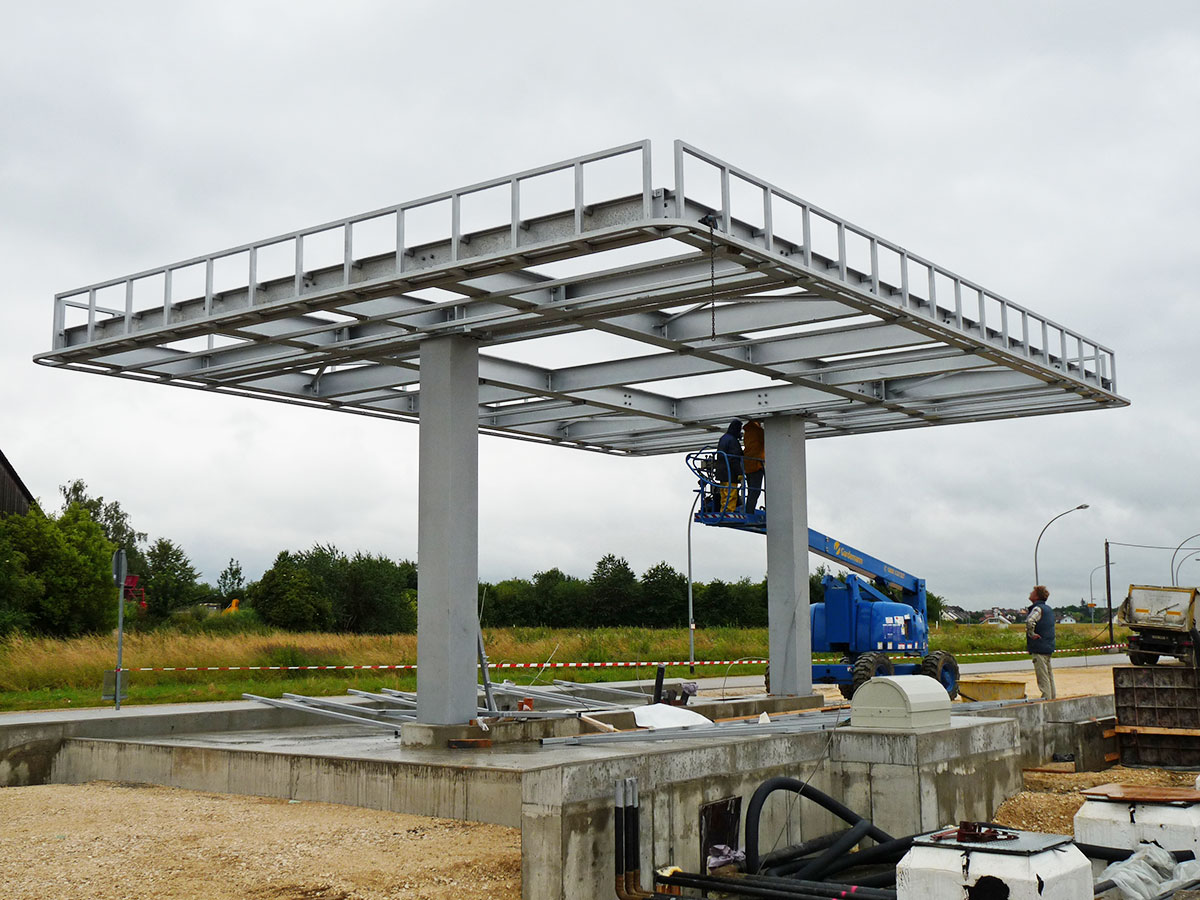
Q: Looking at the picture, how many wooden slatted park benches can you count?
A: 0